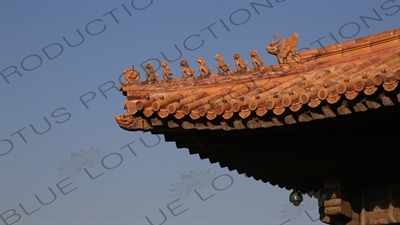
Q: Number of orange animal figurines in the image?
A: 9